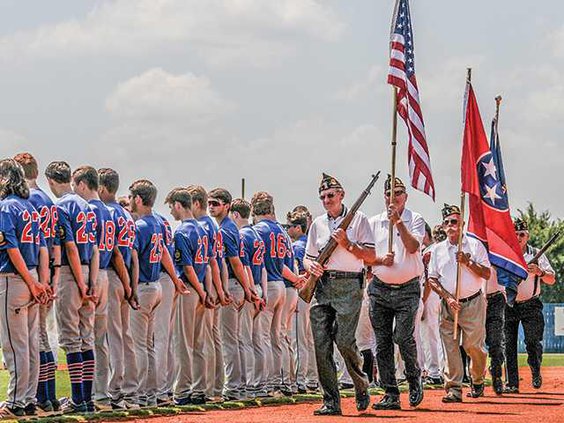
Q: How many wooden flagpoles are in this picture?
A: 3